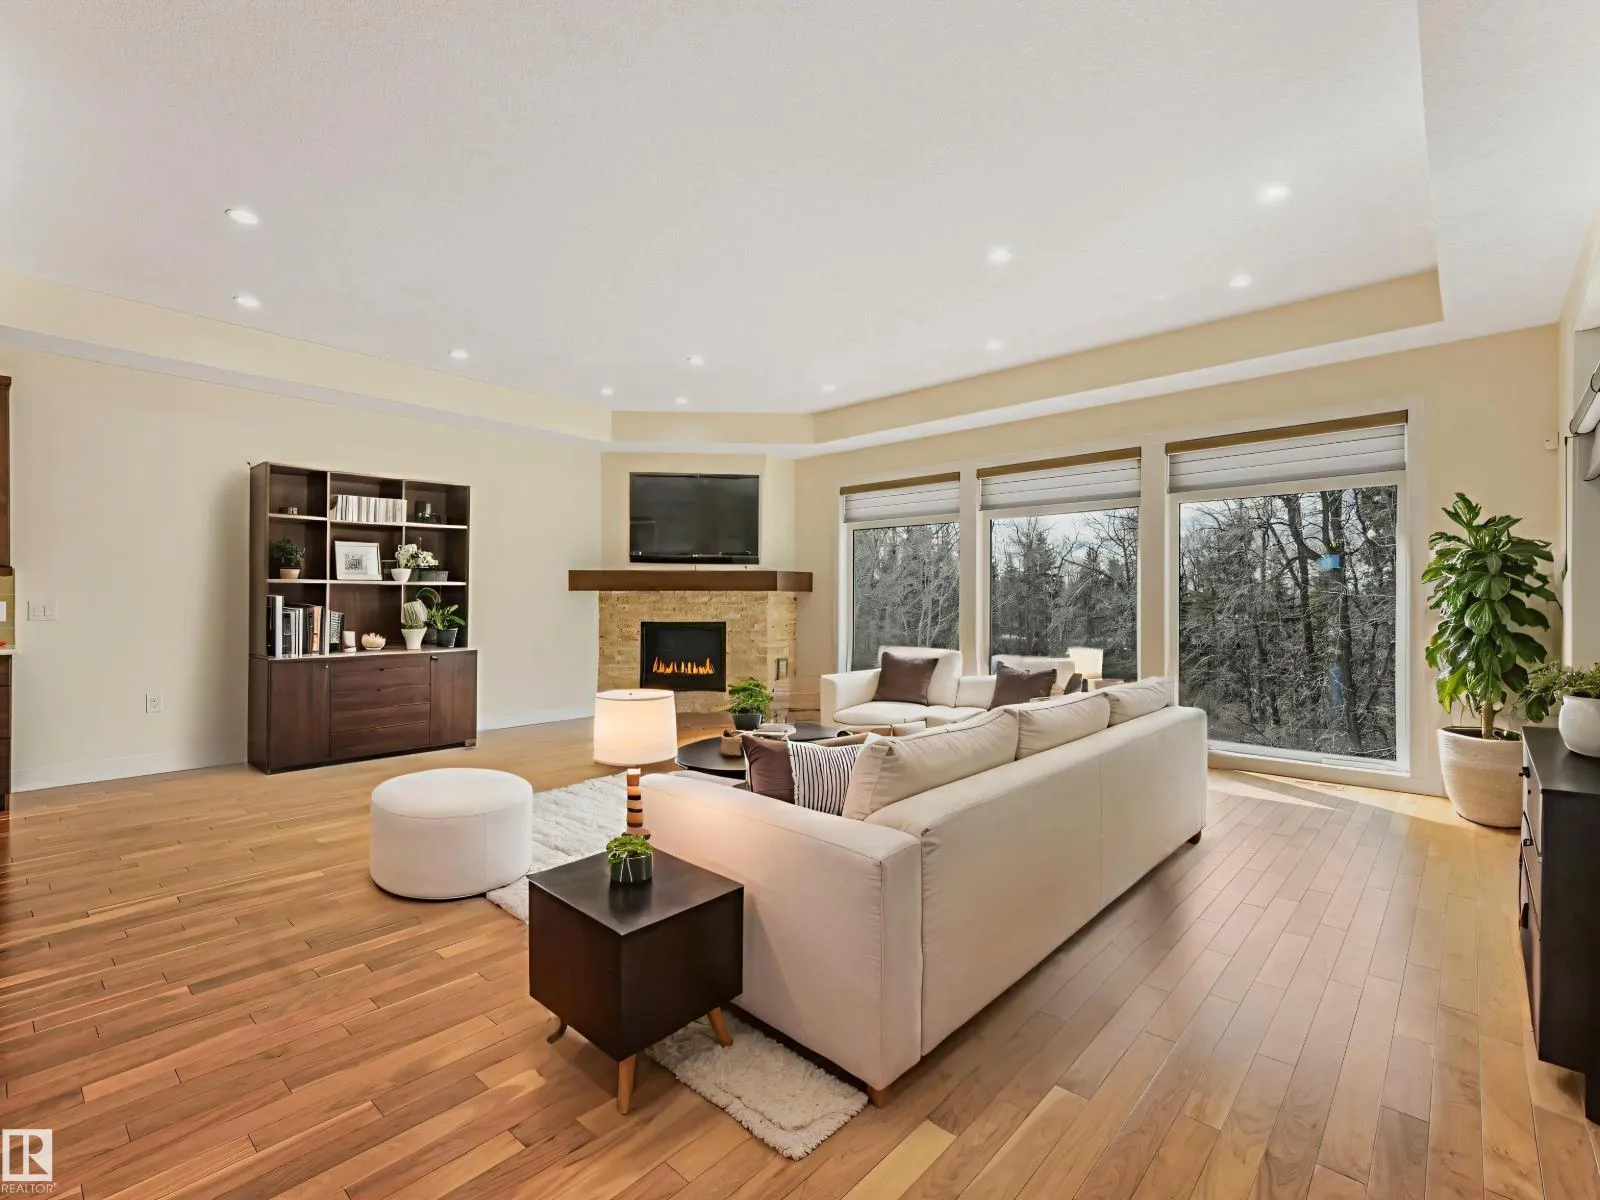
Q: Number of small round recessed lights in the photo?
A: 11